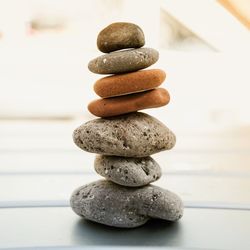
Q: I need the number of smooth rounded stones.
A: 7